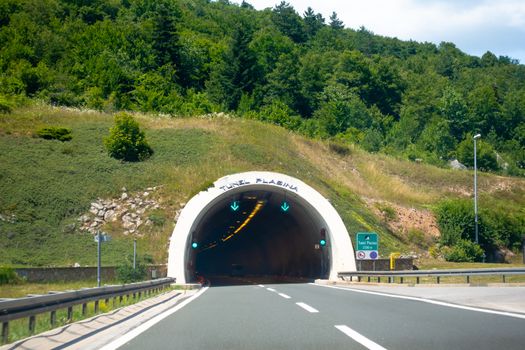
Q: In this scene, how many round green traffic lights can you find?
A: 2